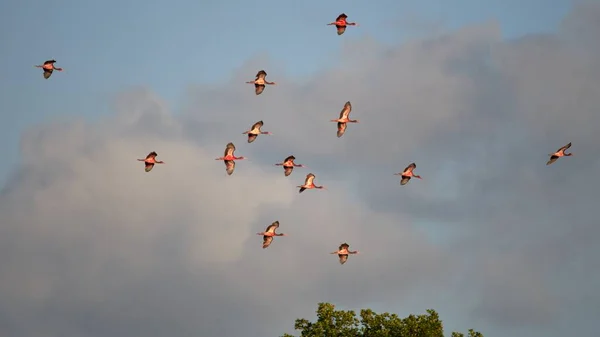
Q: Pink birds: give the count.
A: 13